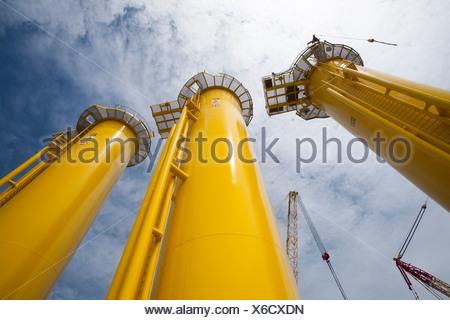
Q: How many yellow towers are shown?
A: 3